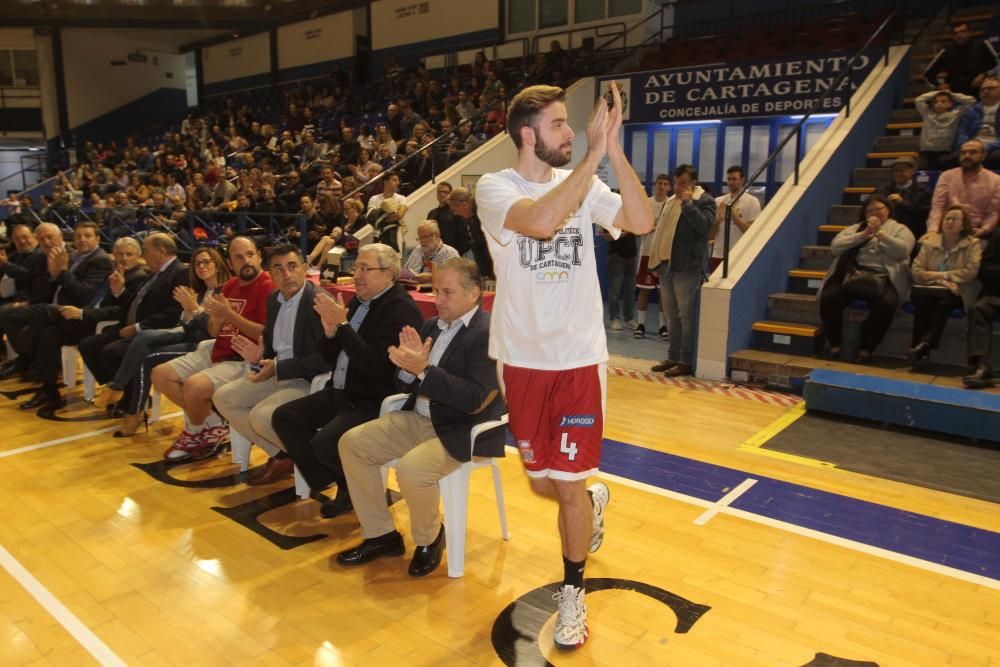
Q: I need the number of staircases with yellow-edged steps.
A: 1